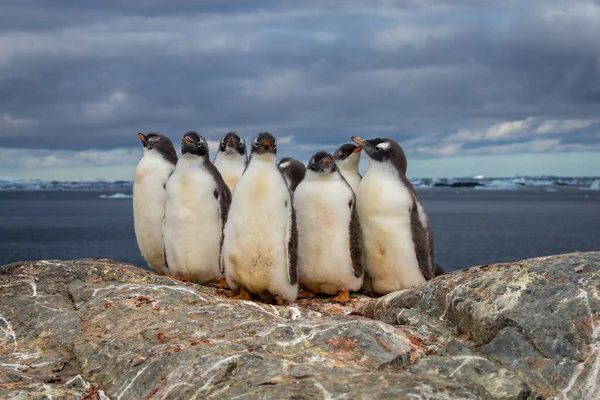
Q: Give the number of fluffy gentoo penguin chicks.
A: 8